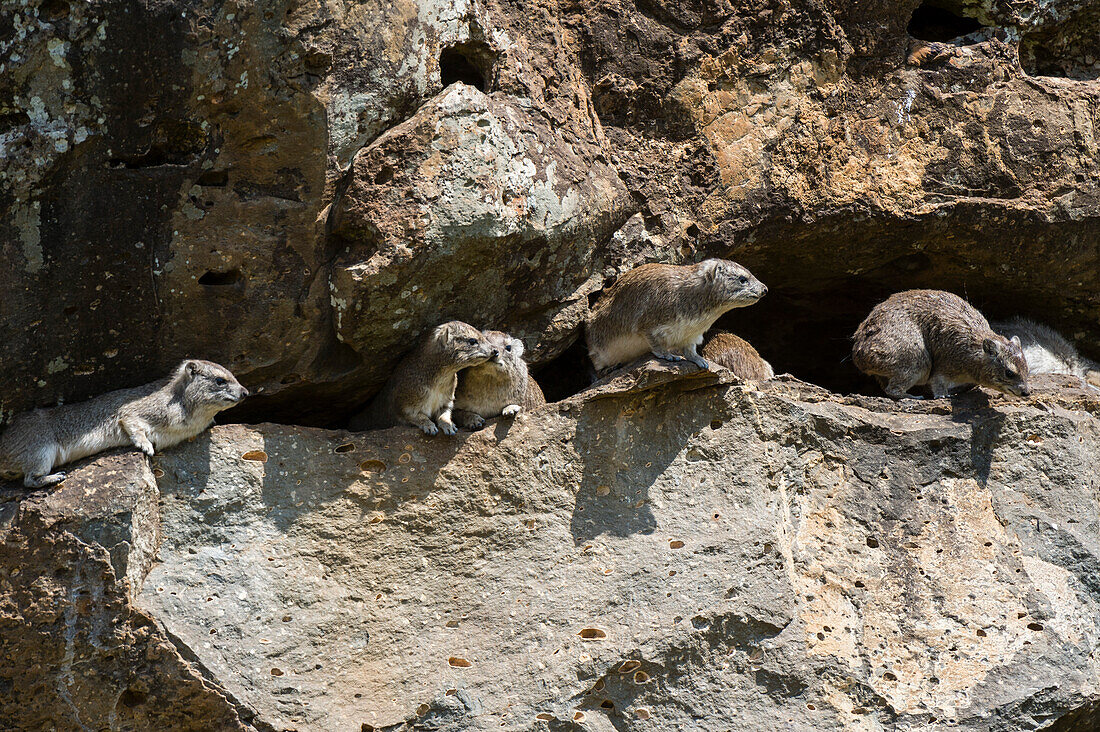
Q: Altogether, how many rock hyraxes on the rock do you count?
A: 7